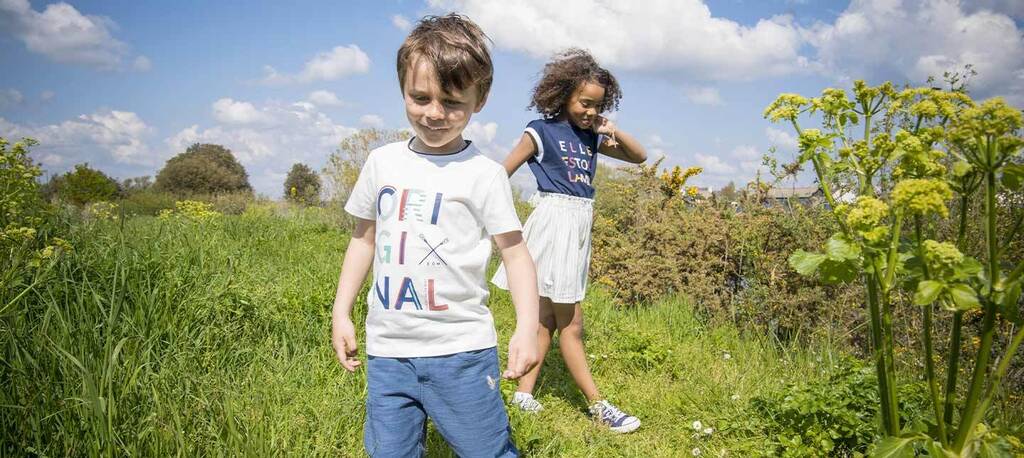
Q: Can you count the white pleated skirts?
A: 1